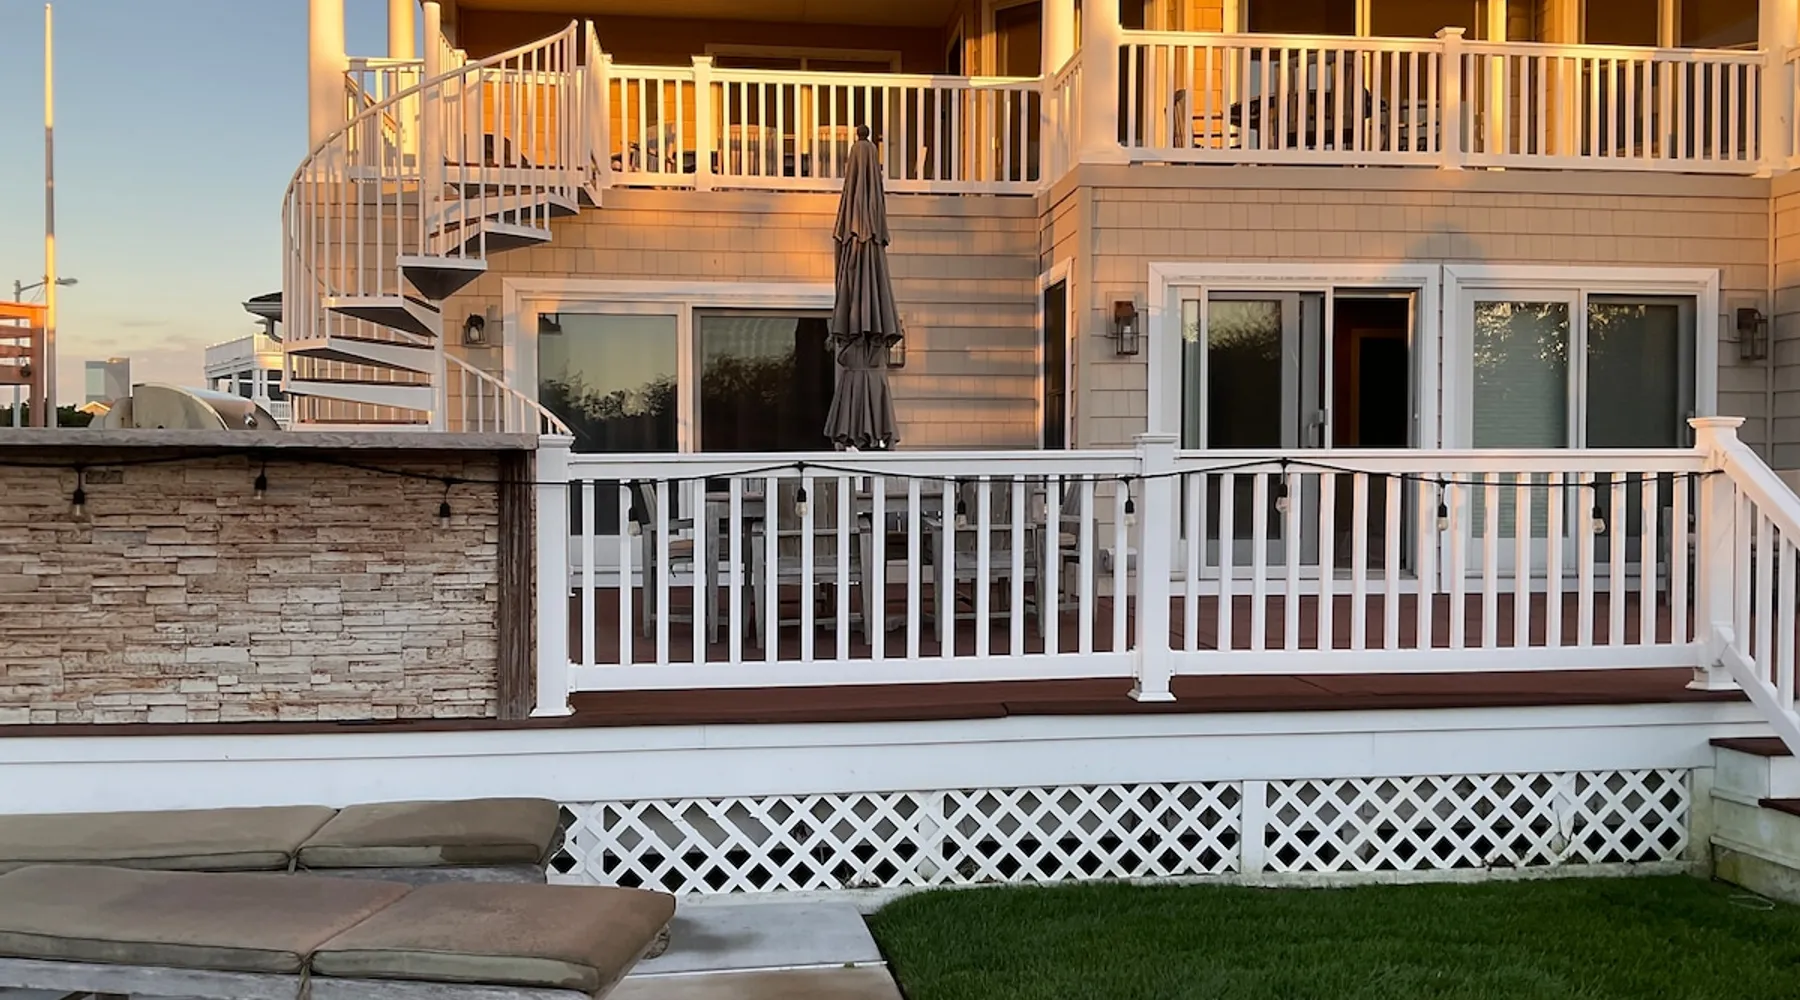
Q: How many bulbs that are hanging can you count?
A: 10